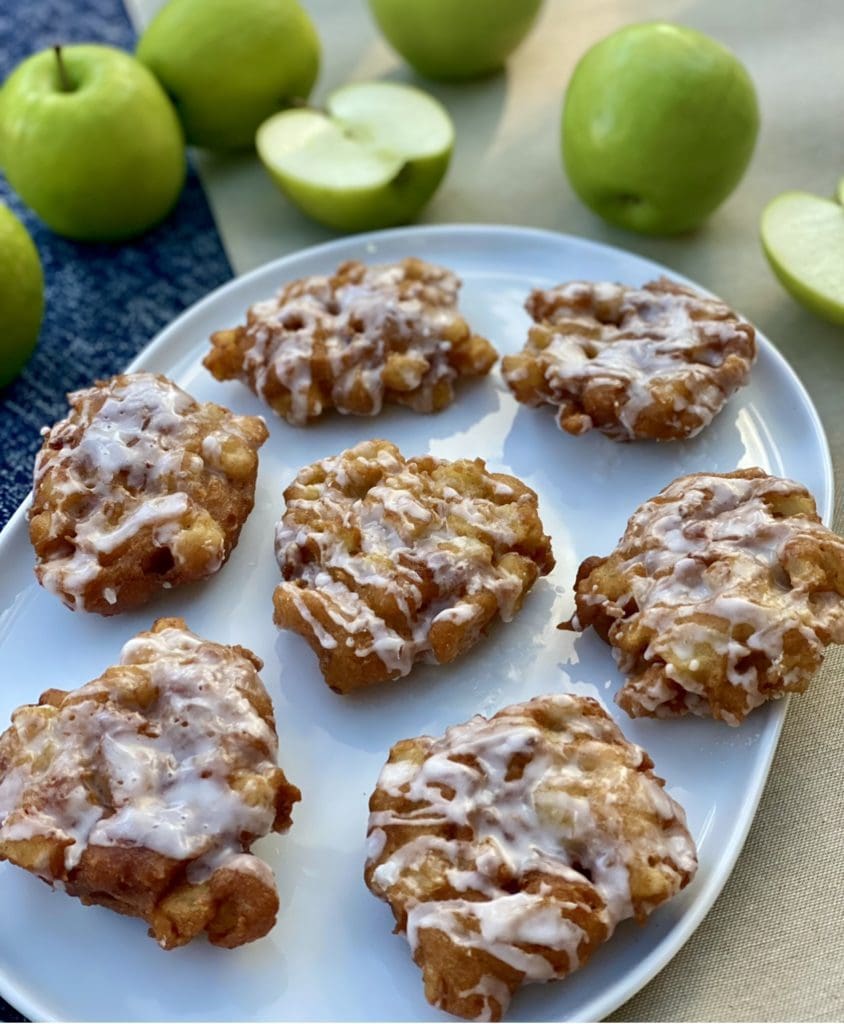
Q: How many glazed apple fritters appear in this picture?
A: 7